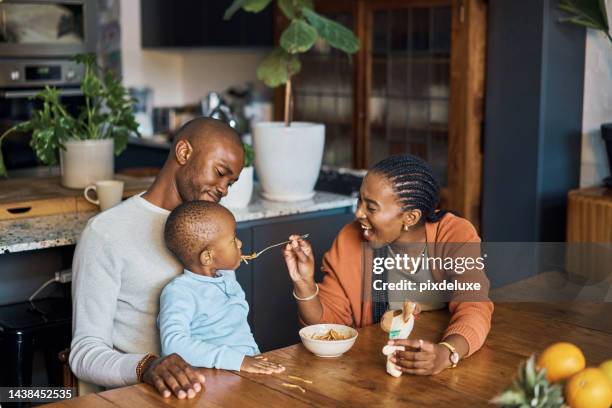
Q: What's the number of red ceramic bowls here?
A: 0